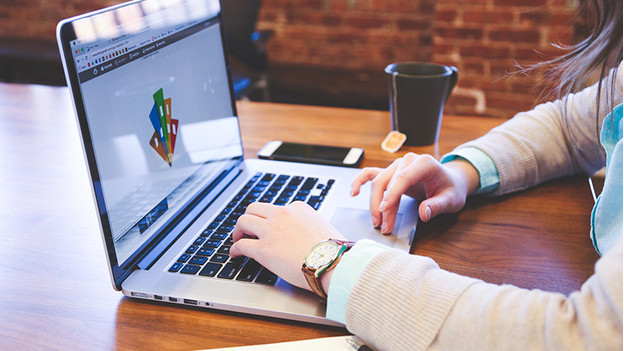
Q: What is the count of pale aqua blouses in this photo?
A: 1